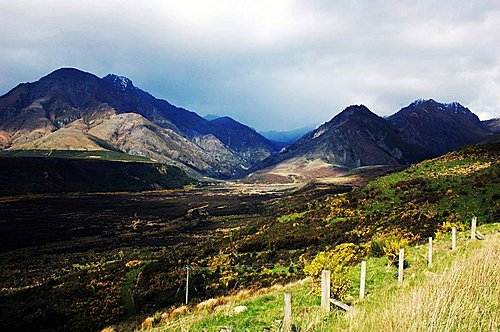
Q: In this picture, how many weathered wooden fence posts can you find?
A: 7